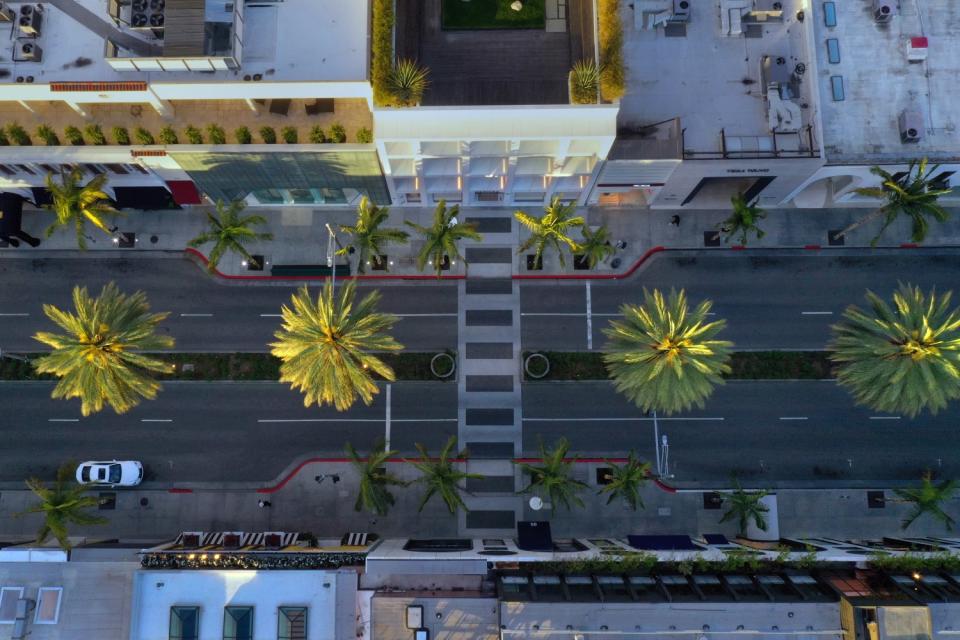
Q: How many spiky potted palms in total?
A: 2